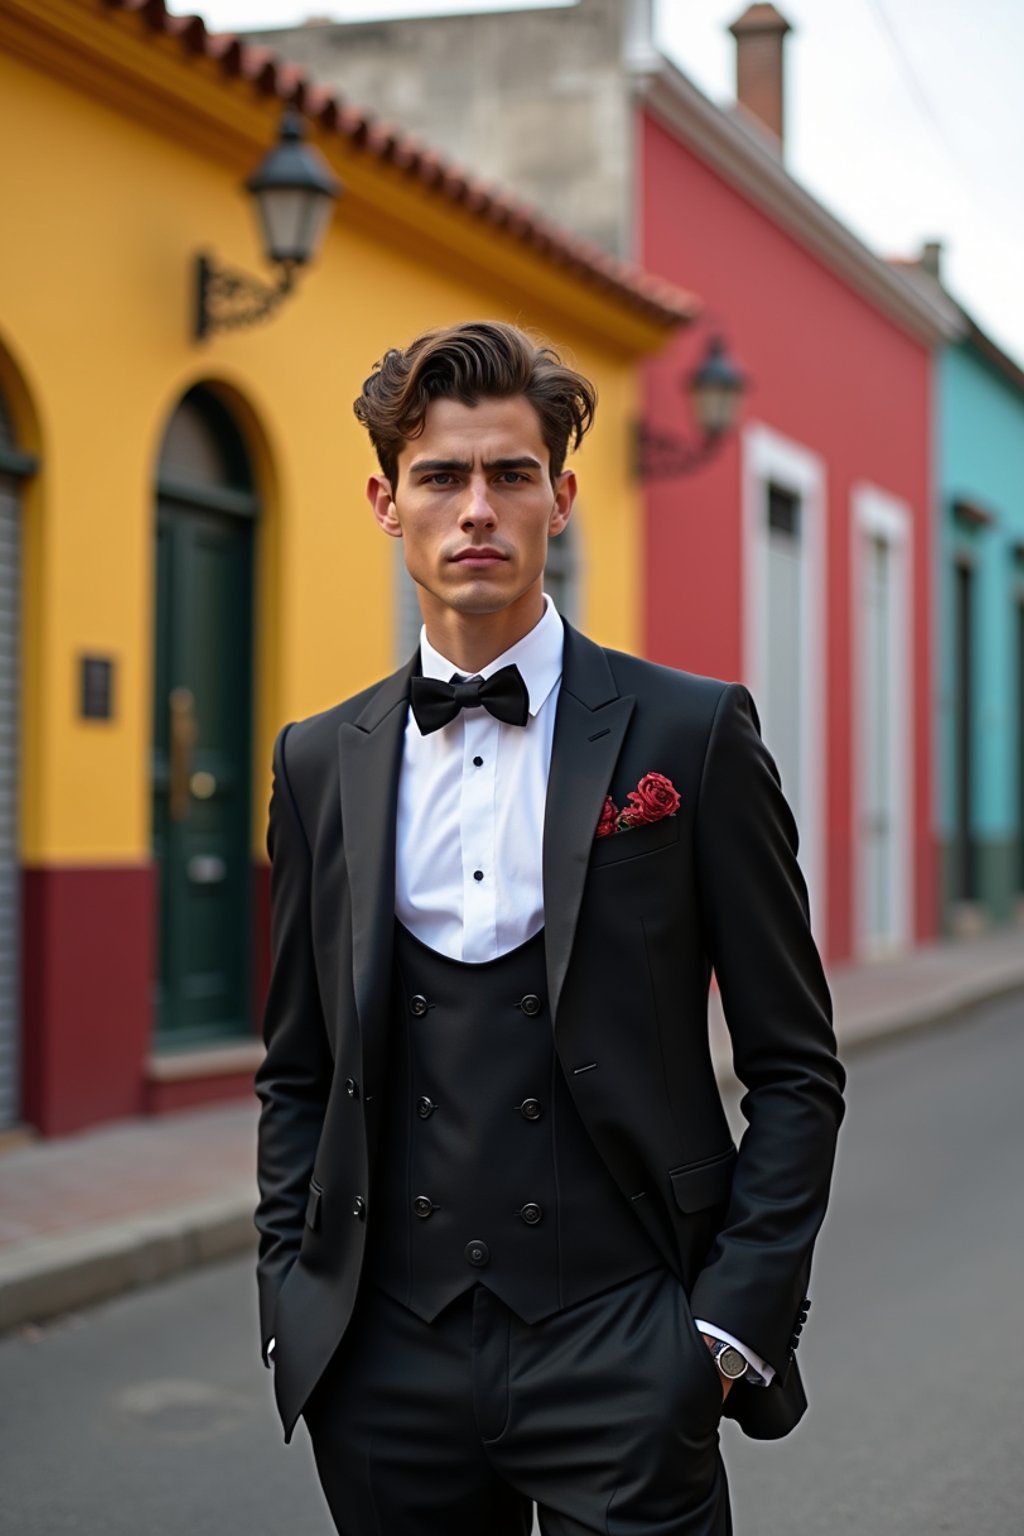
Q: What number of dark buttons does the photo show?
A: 15